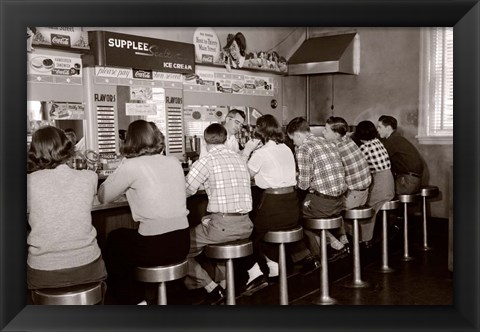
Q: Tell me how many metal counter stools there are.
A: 9